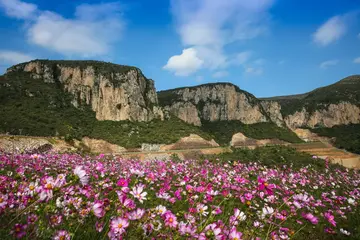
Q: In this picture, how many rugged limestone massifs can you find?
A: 3